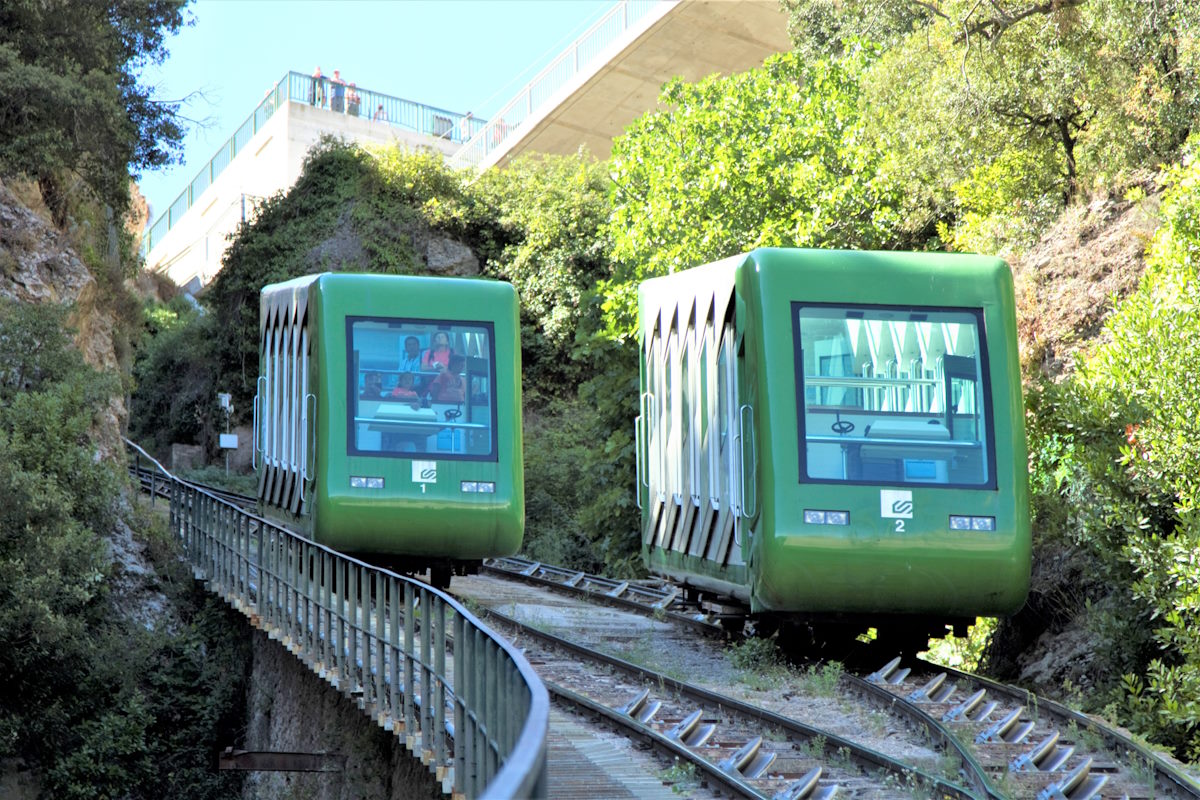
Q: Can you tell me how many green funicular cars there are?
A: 2